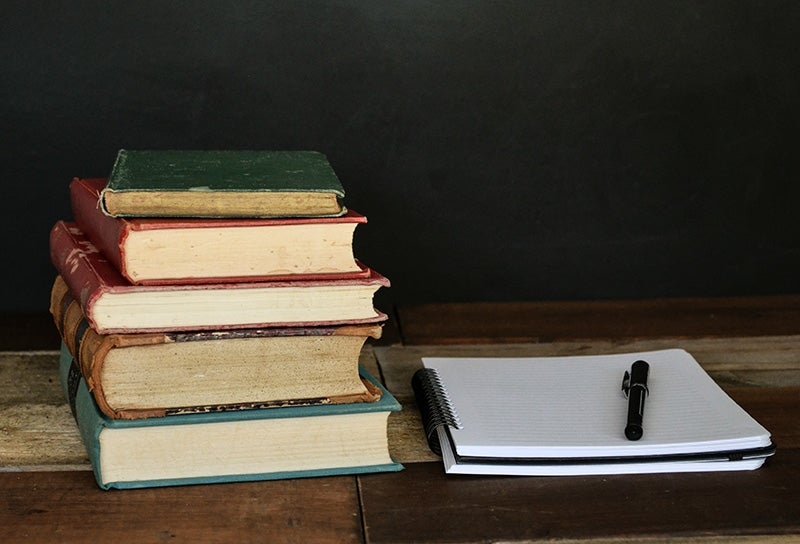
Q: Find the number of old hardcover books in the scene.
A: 5